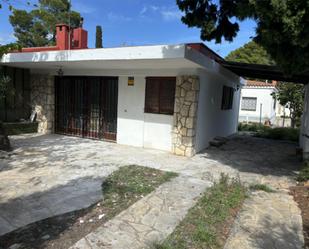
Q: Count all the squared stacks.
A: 2